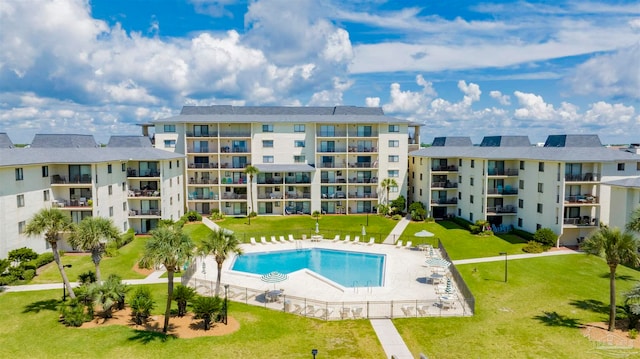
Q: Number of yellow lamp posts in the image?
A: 0